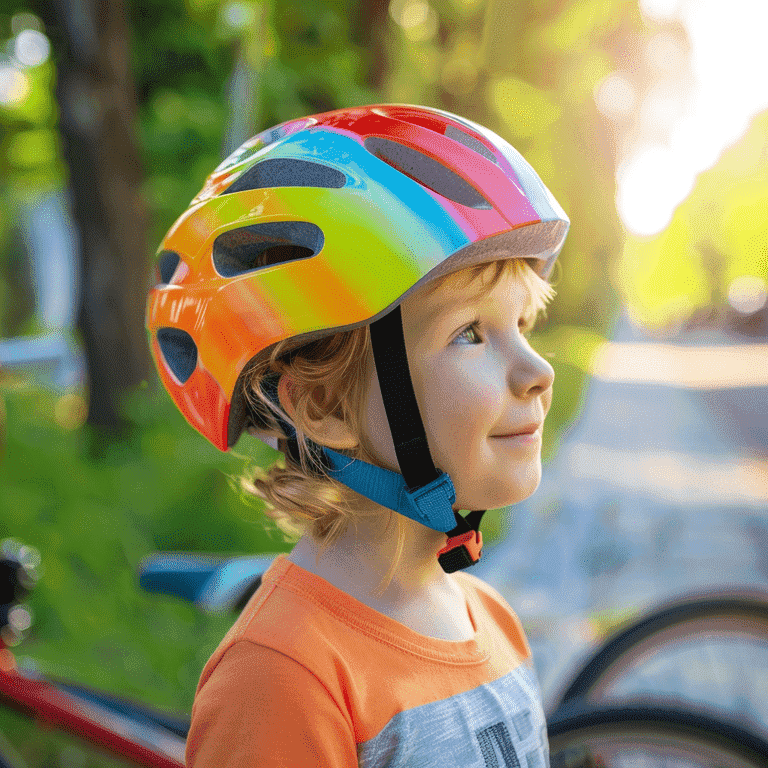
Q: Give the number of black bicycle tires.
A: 2